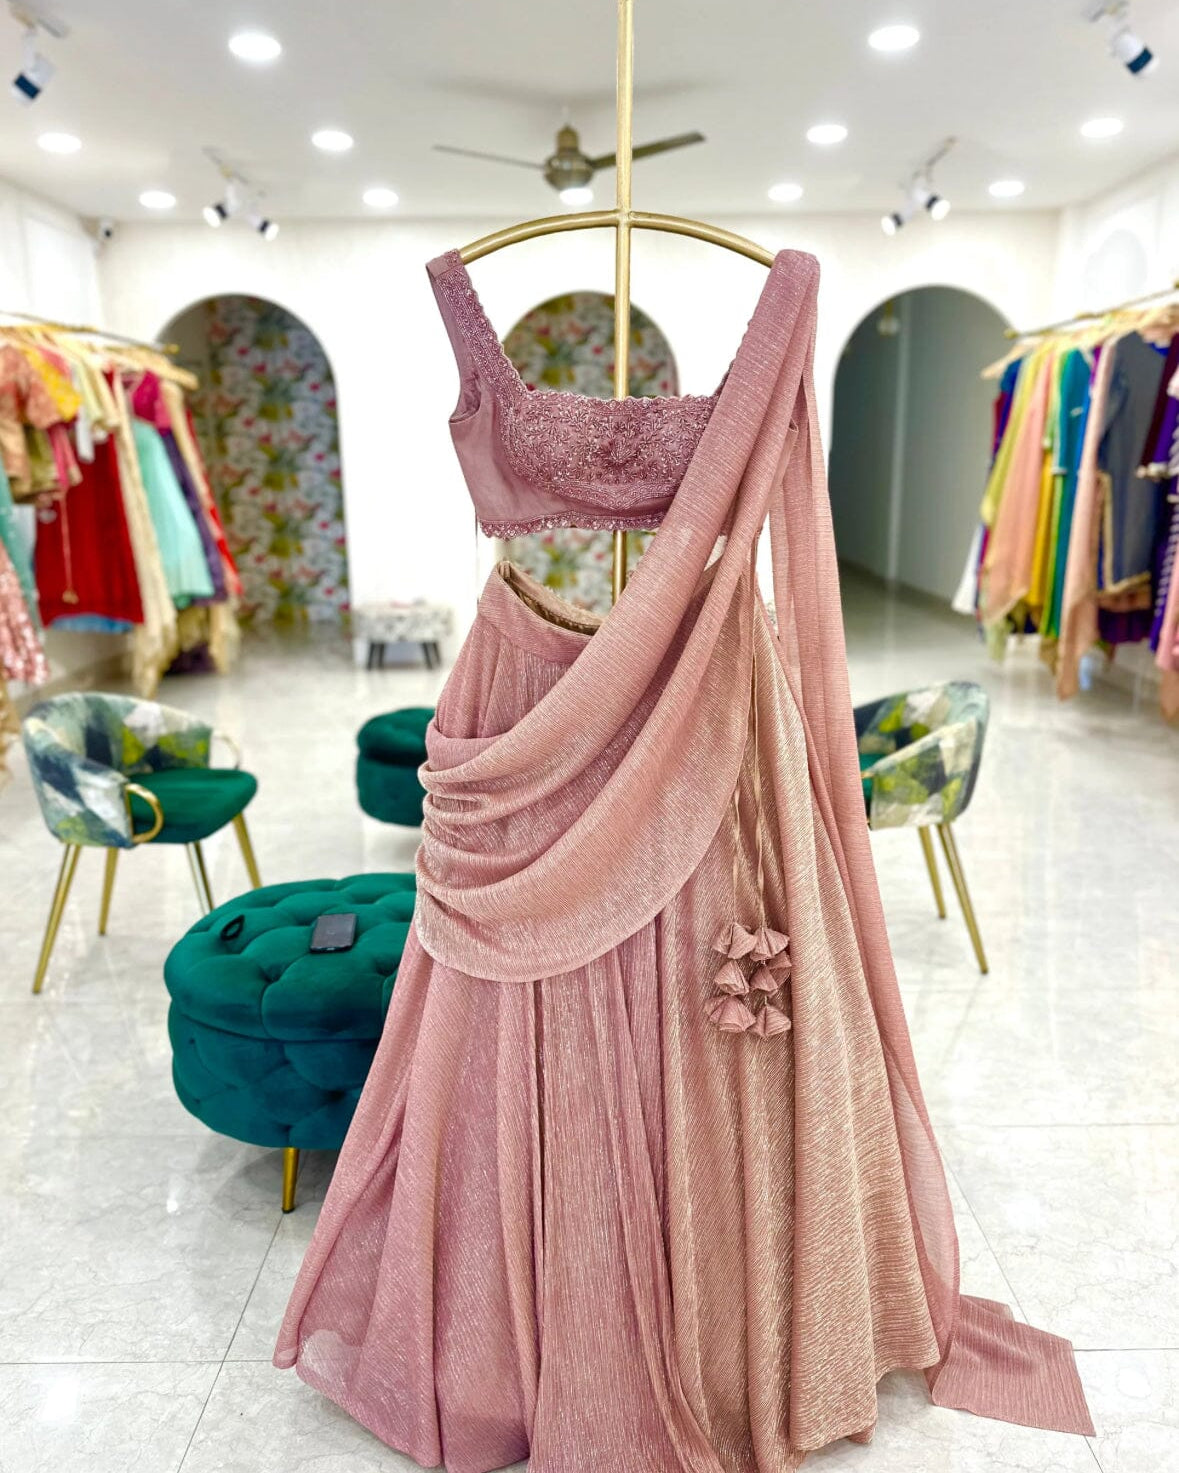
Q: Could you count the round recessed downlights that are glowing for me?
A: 10